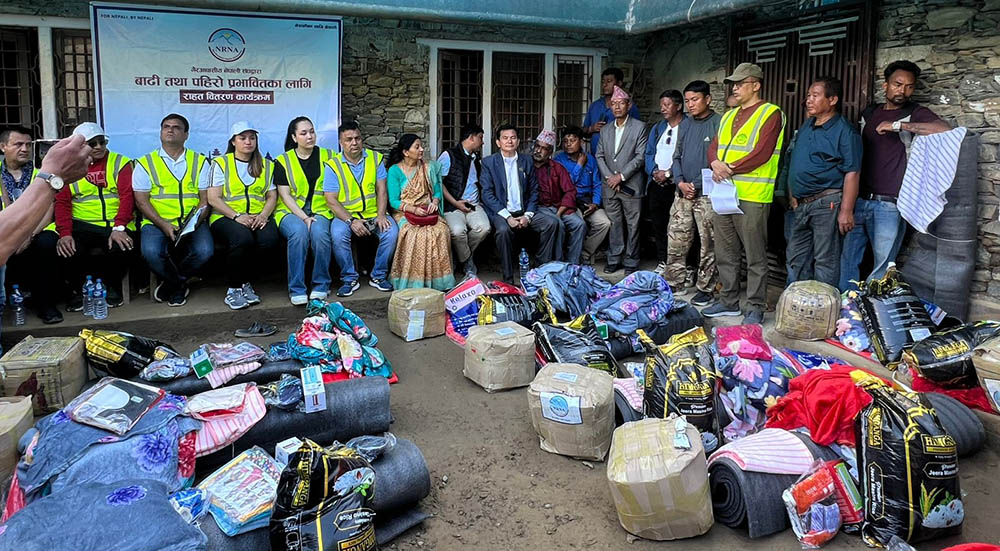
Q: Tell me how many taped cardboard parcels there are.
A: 8